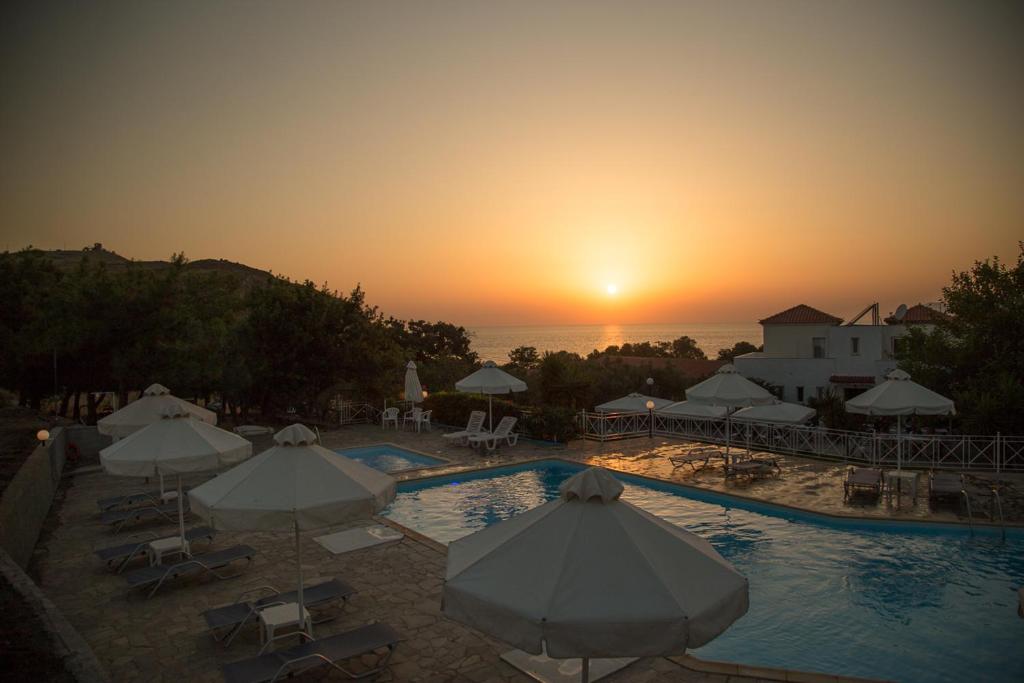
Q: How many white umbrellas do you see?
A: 11